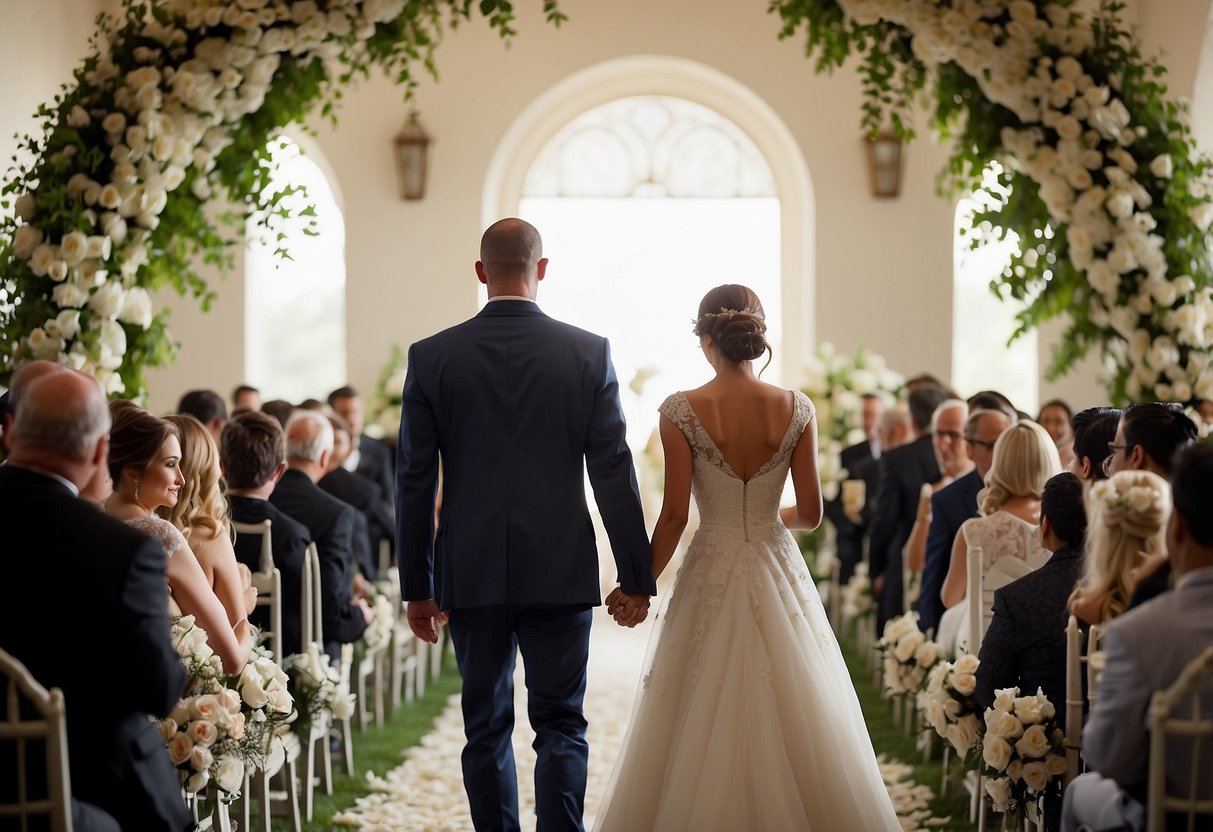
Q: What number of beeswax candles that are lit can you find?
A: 0